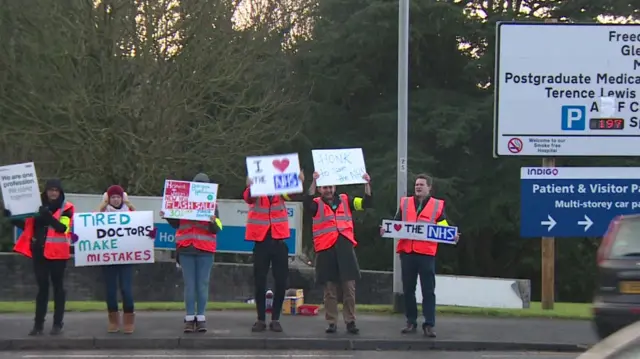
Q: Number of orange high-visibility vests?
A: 5